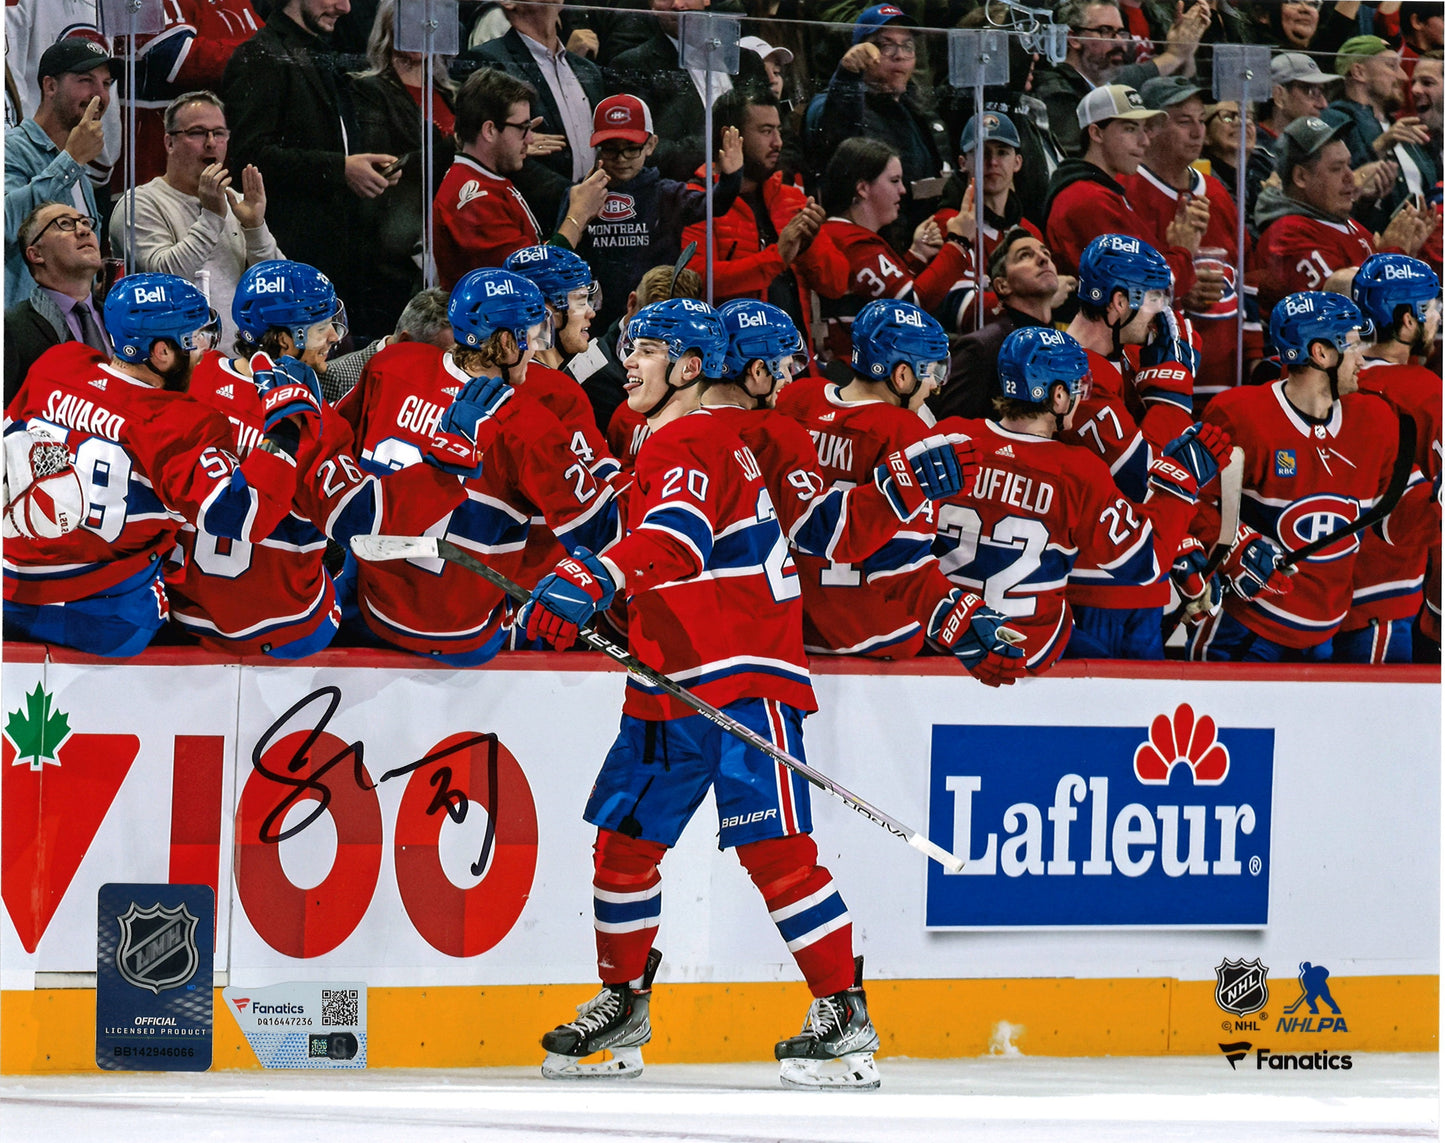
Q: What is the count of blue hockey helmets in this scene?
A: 11